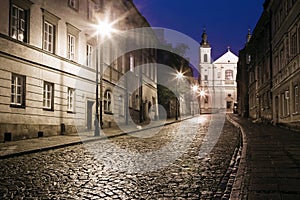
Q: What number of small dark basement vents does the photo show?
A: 2